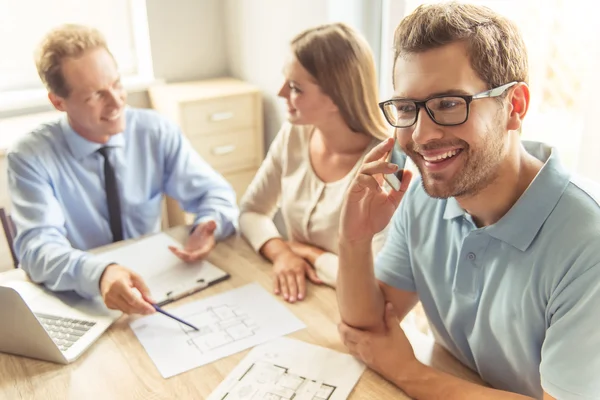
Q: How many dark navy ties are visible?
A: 1